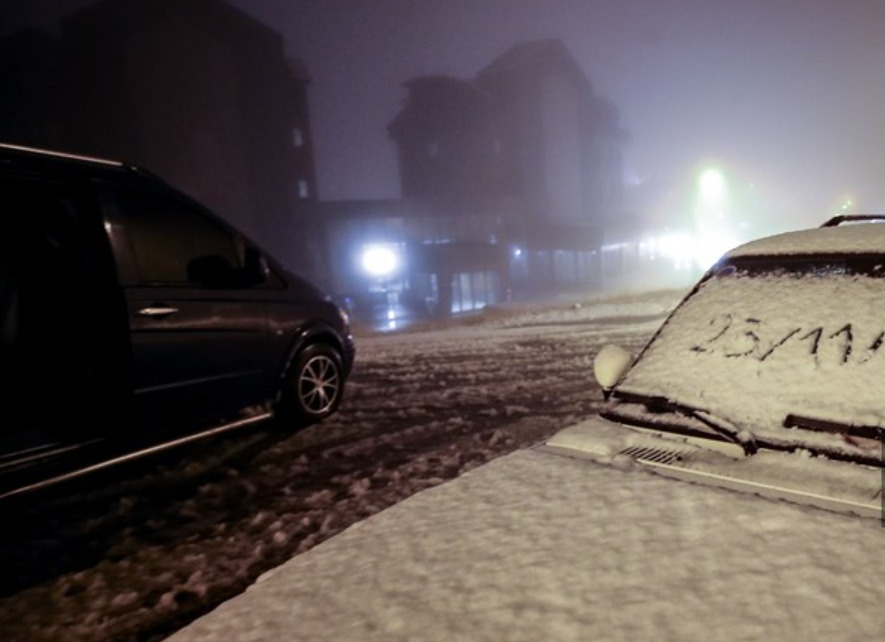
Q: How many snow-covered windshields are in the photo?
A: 1